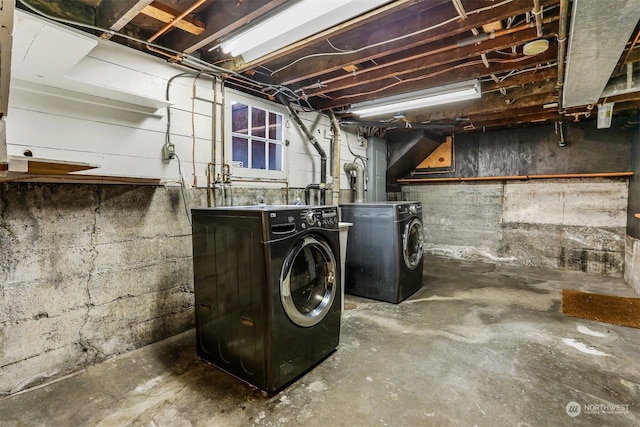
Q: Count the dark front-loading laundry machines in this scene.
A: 2